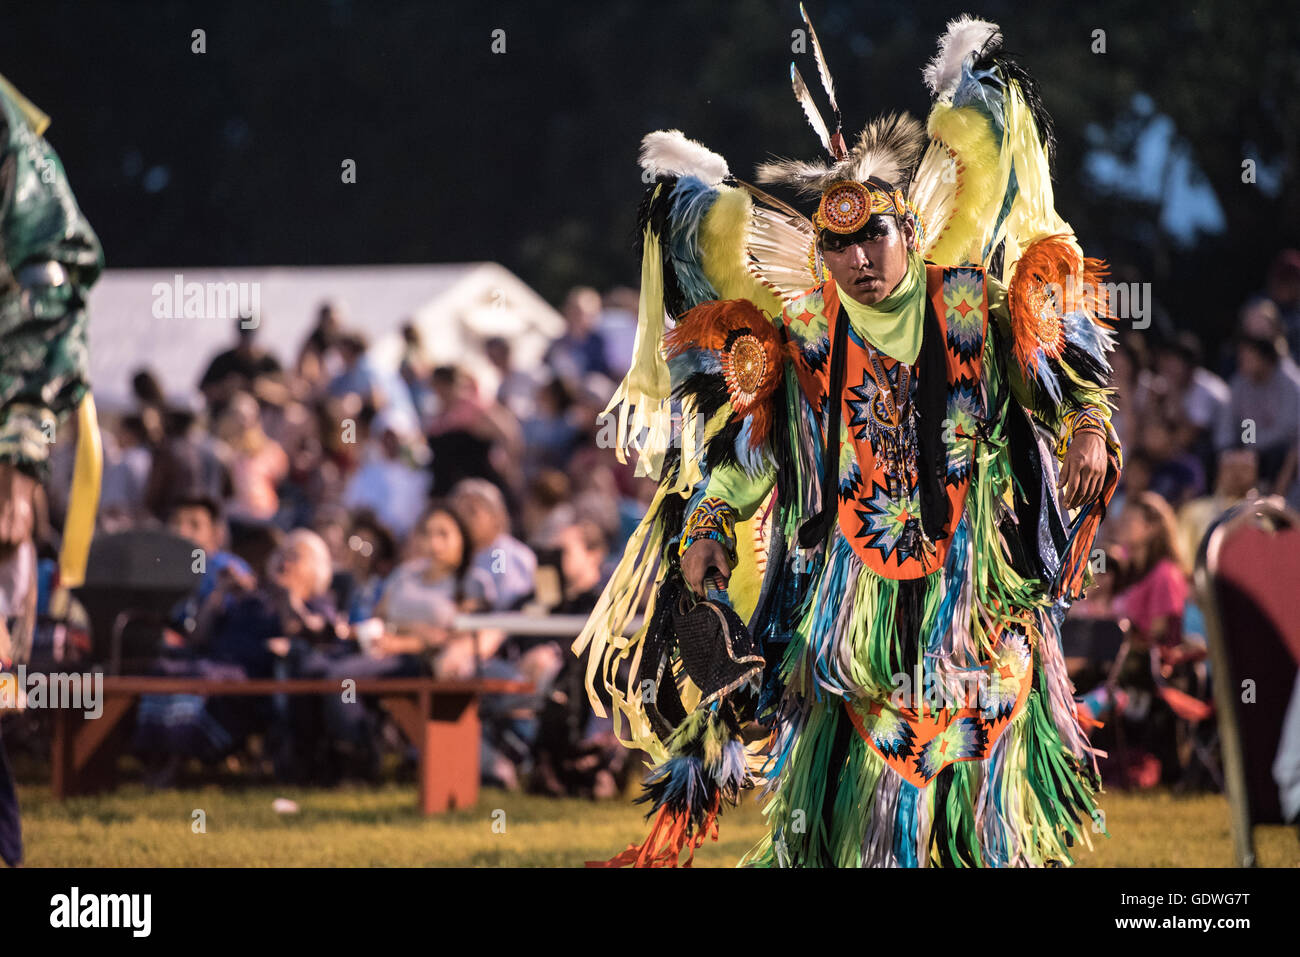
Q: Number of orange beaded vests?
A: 1